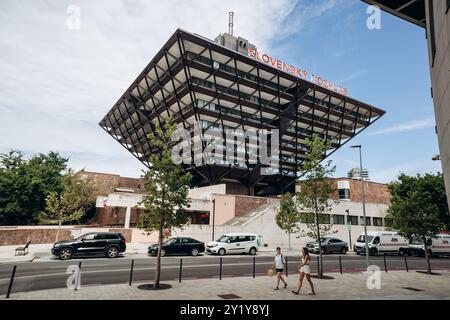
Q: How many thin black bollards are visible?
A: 11